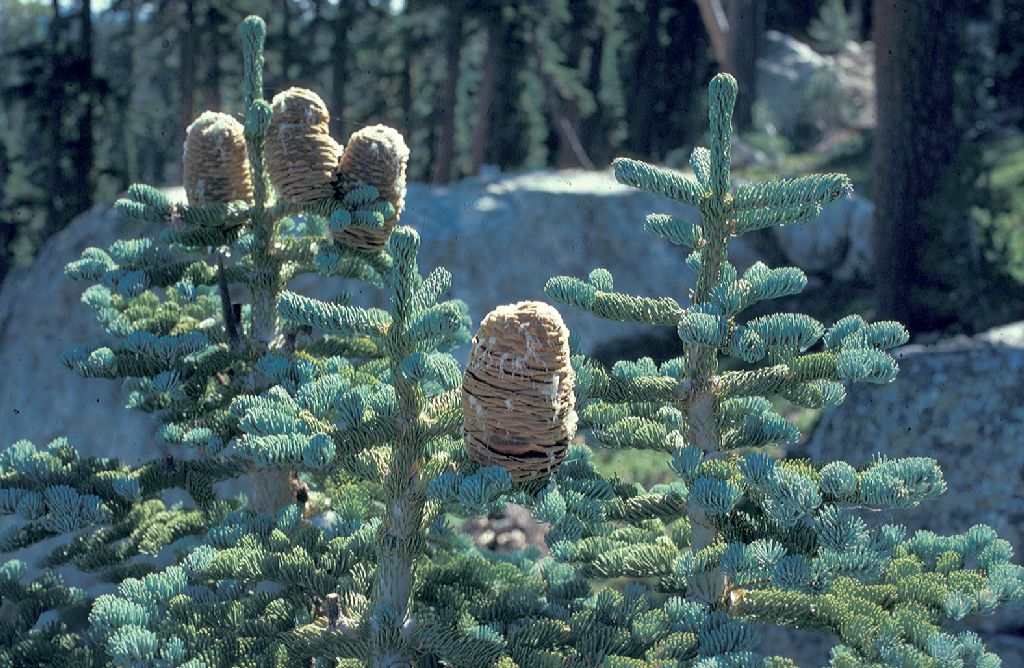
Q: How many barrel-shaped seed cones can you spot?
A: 4